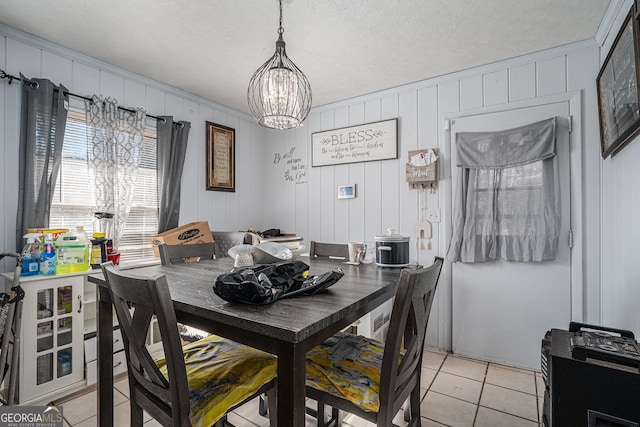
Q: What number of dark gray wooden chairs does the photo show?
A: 4